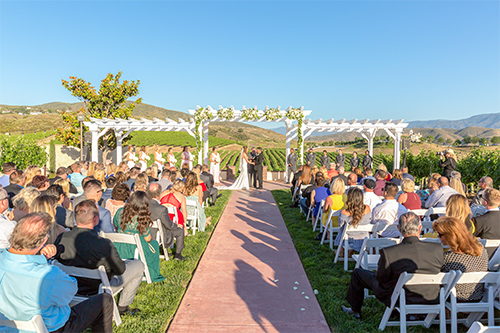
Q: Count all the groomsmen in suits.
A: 6